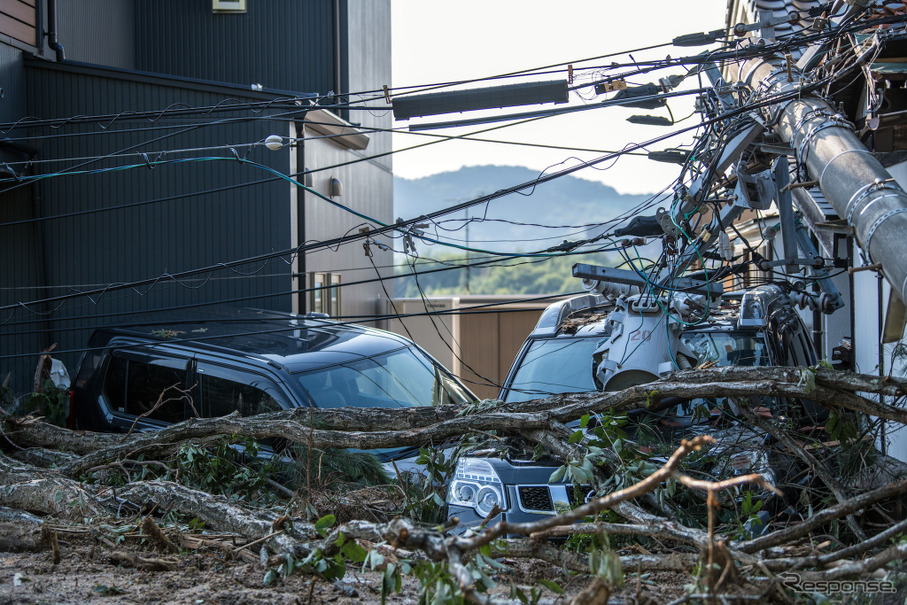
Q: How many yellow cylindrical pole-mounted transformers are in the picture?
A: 0